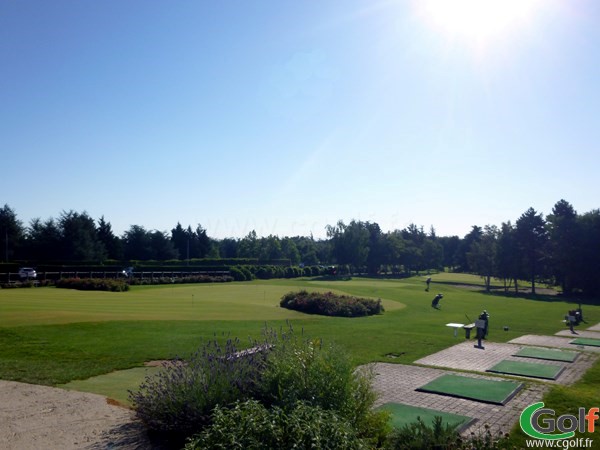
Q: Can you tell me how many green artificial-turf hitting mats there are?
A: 5